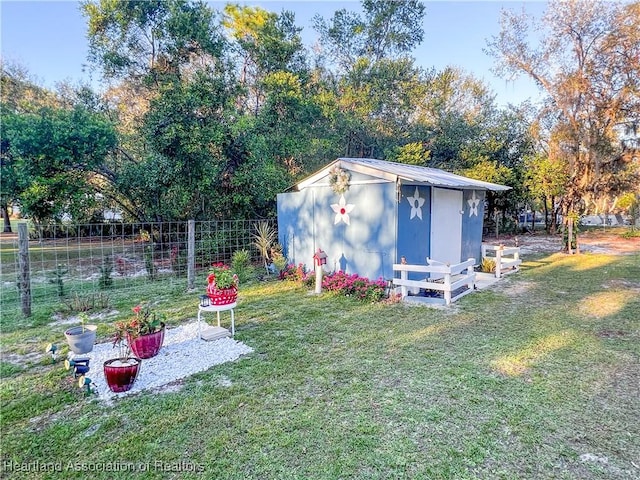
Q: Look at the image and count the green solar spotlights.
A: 3